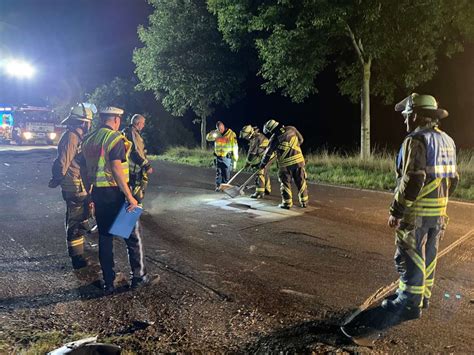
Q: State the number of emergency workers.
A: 7